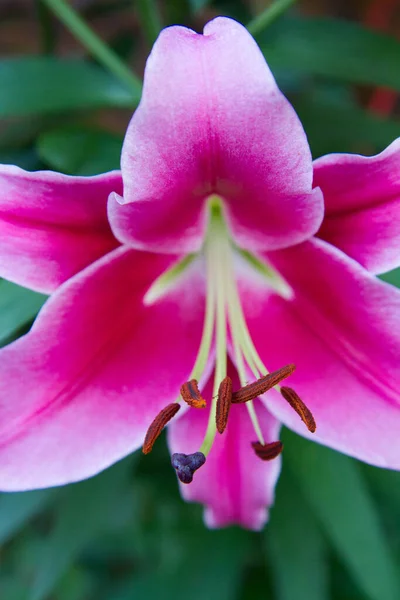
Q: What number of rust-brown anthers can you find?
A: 6